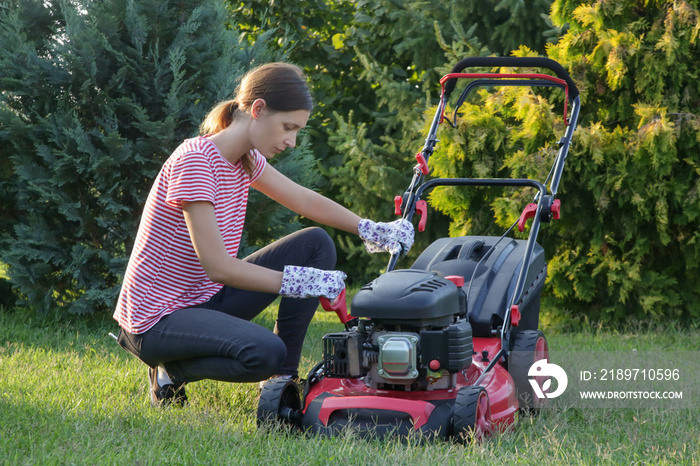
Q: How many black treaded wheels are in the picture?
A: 3